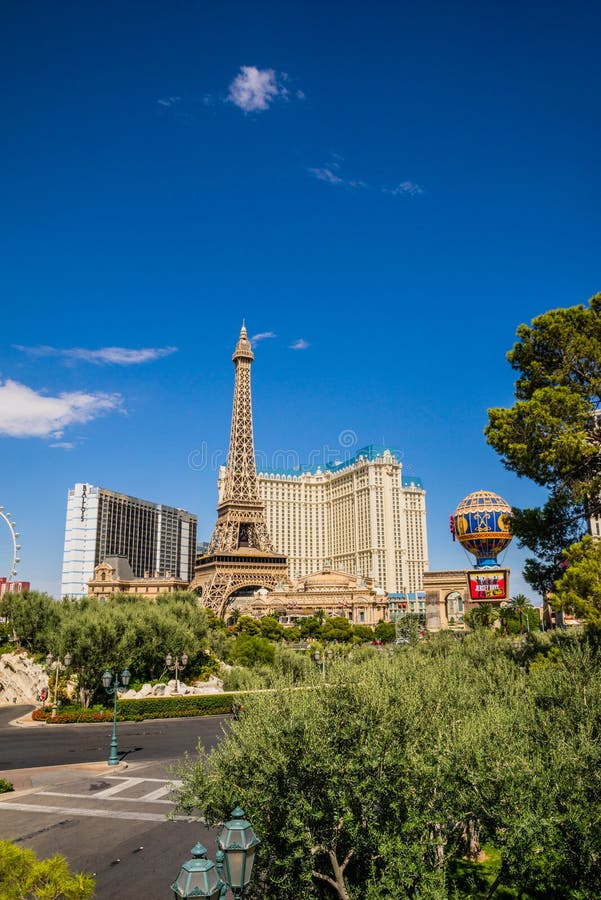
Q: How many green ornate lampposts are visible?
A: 2